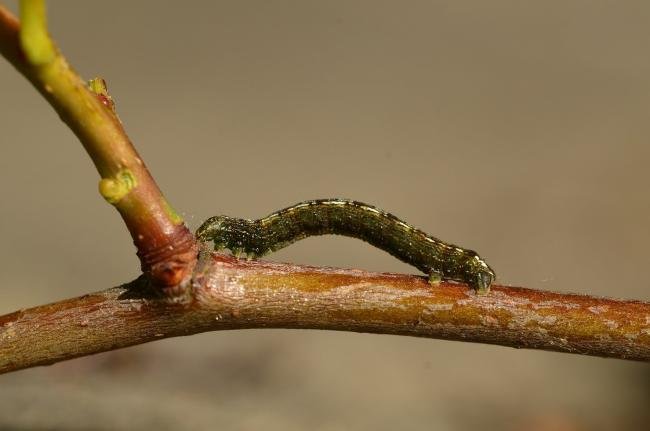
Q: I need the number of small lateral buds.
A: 2